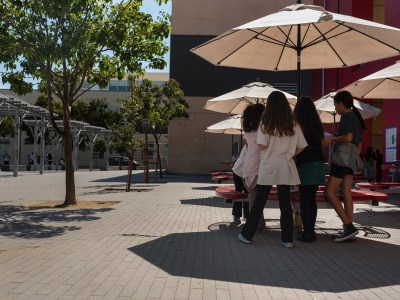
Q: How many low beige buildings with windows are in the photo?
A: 1